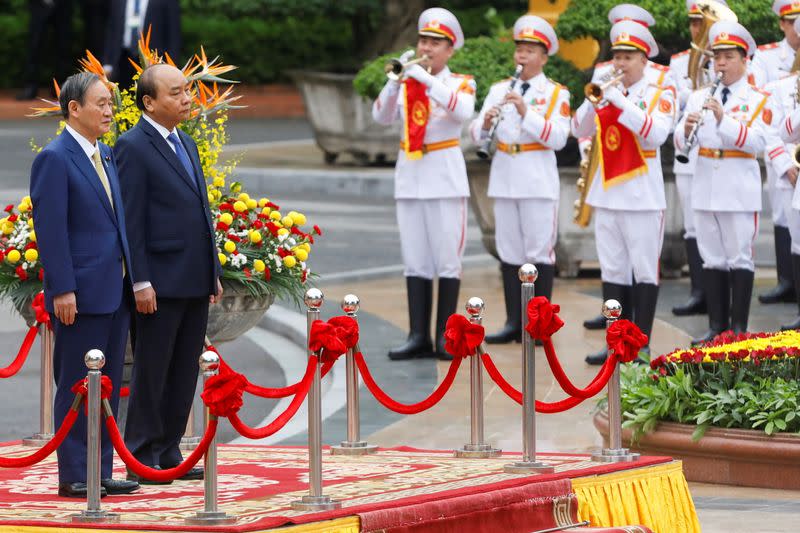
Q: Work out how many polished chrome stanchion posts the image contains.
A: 9